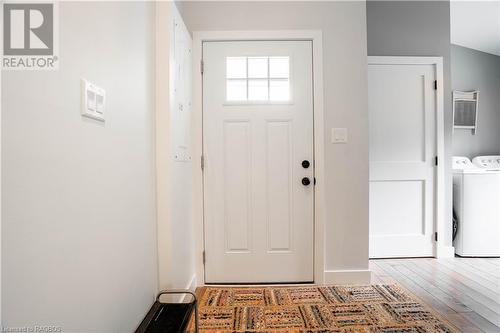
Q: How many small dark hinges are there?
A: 3